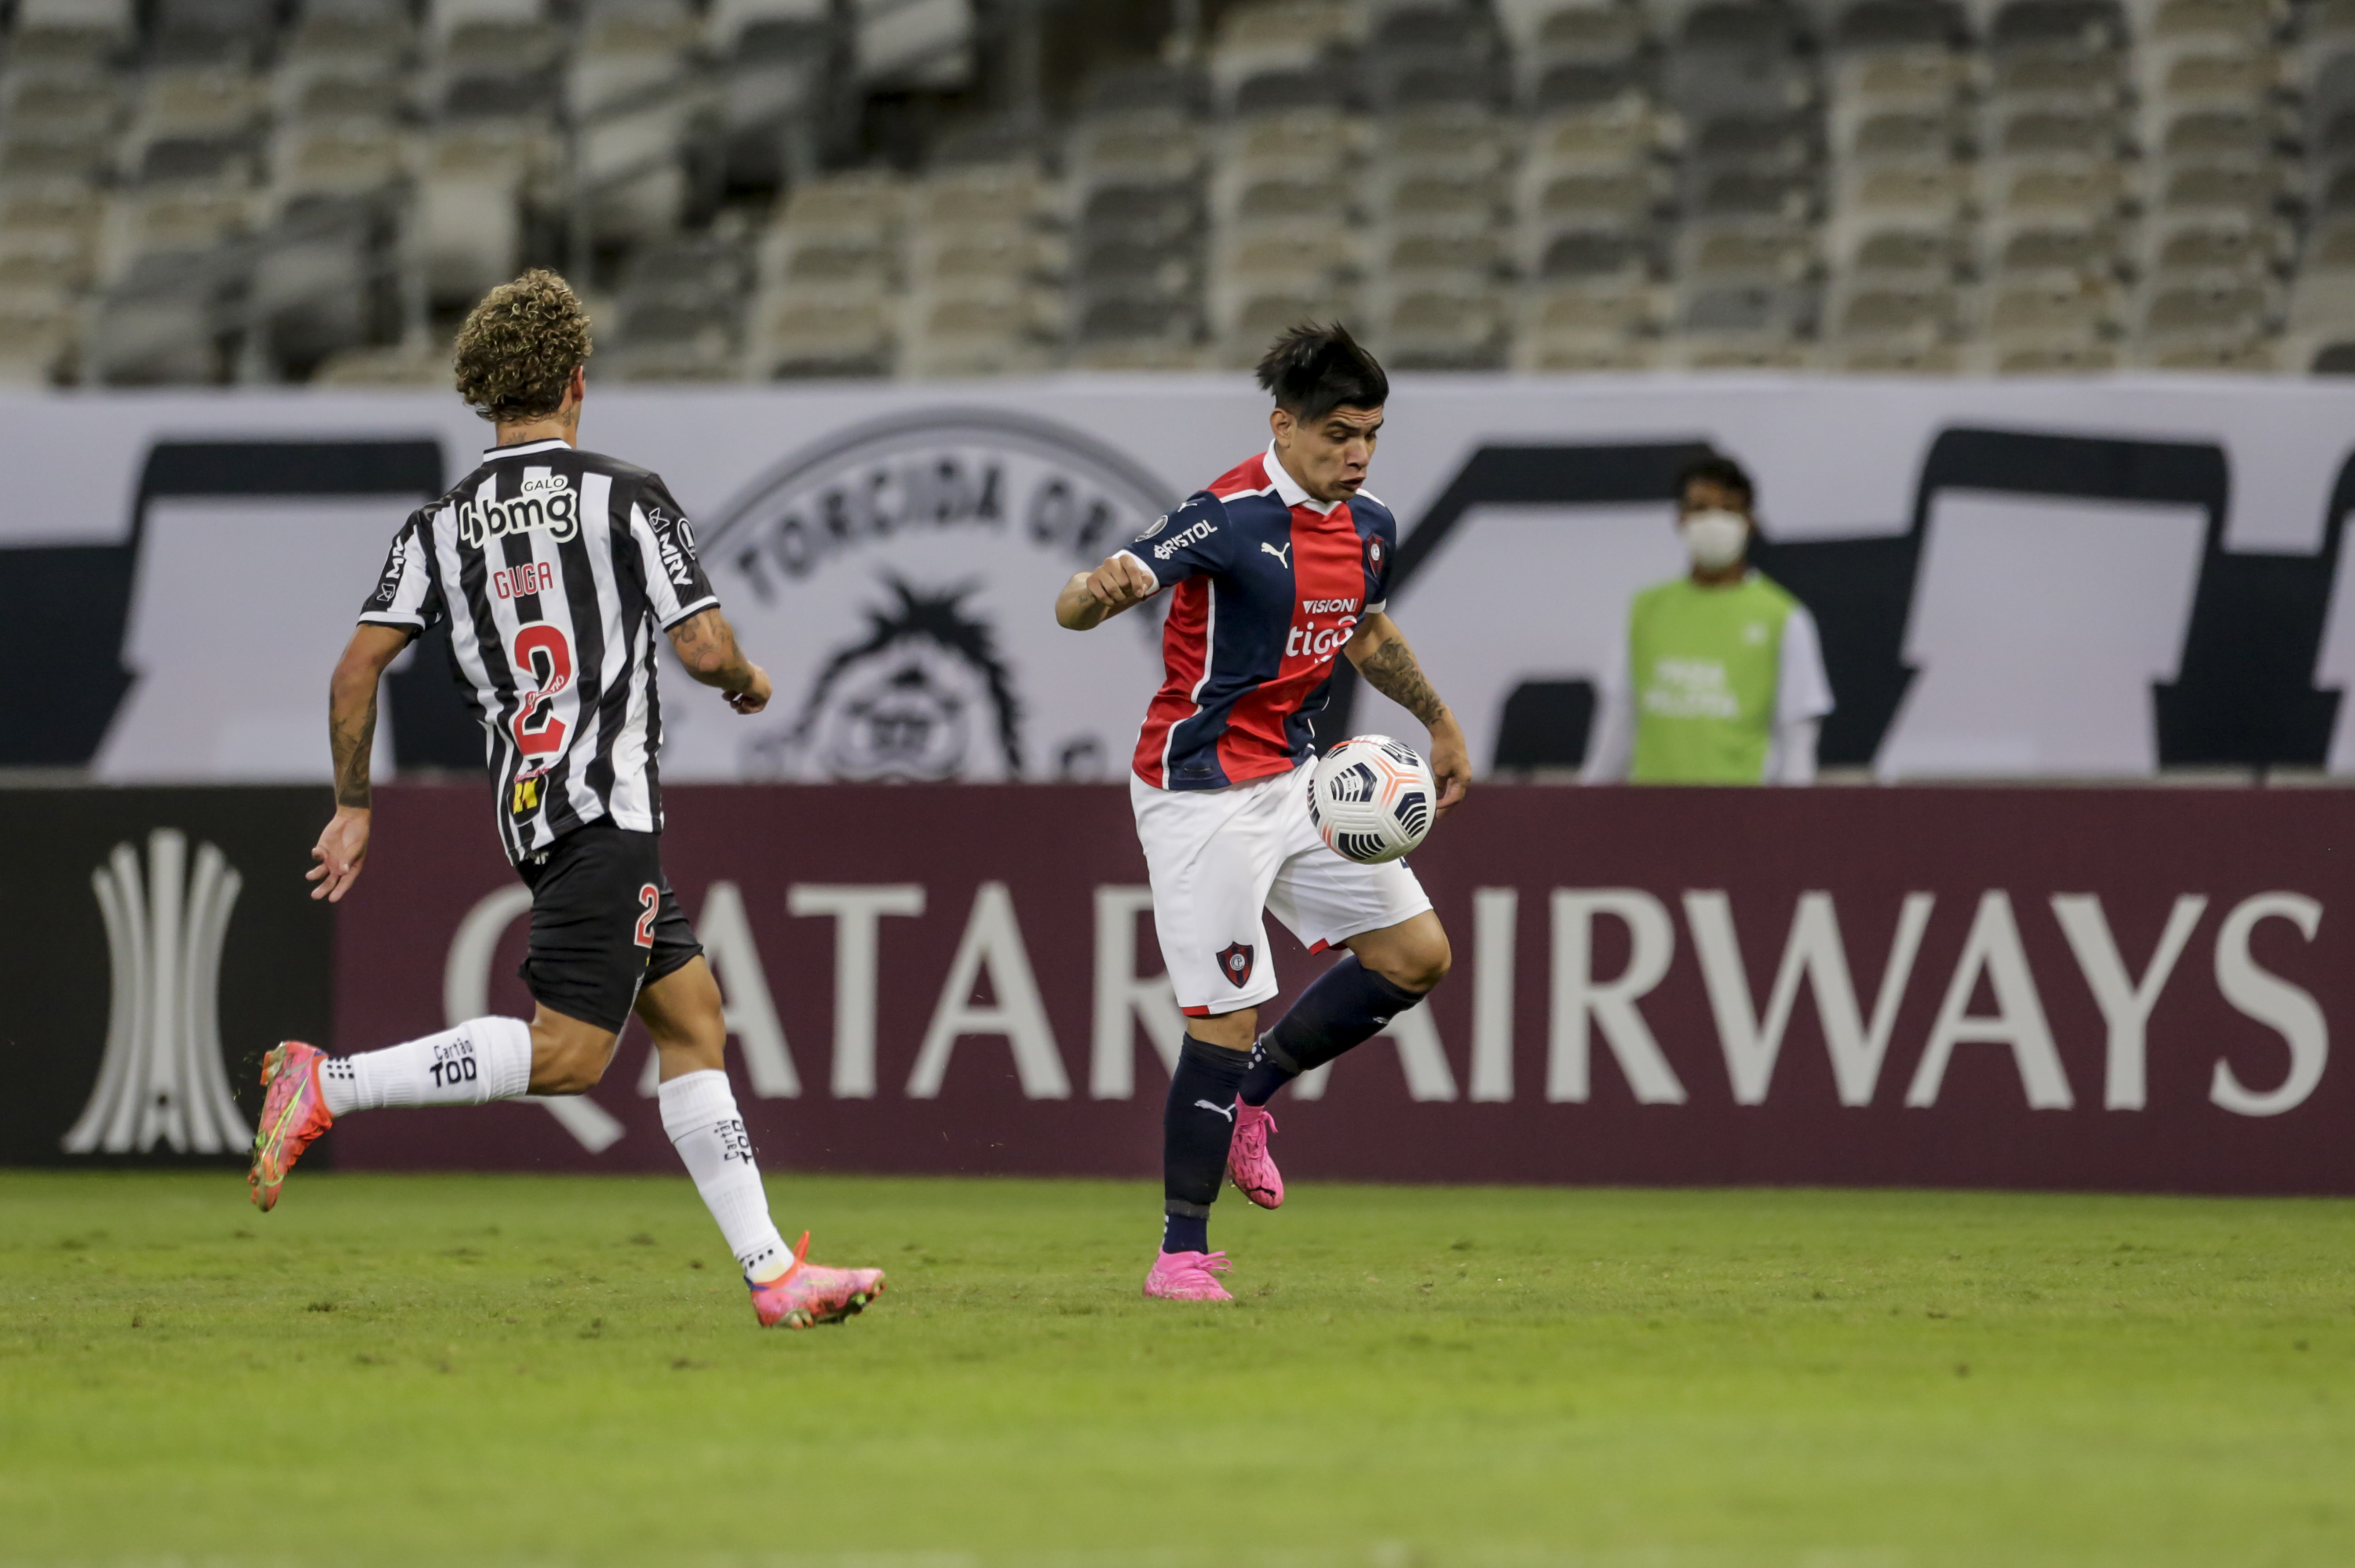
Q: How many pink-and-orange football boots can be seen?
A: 2